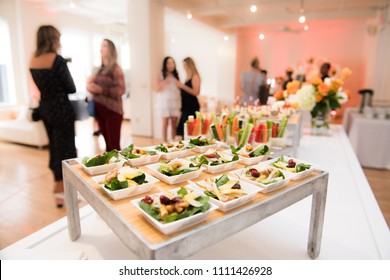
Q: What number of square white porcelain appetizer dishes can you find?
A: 12